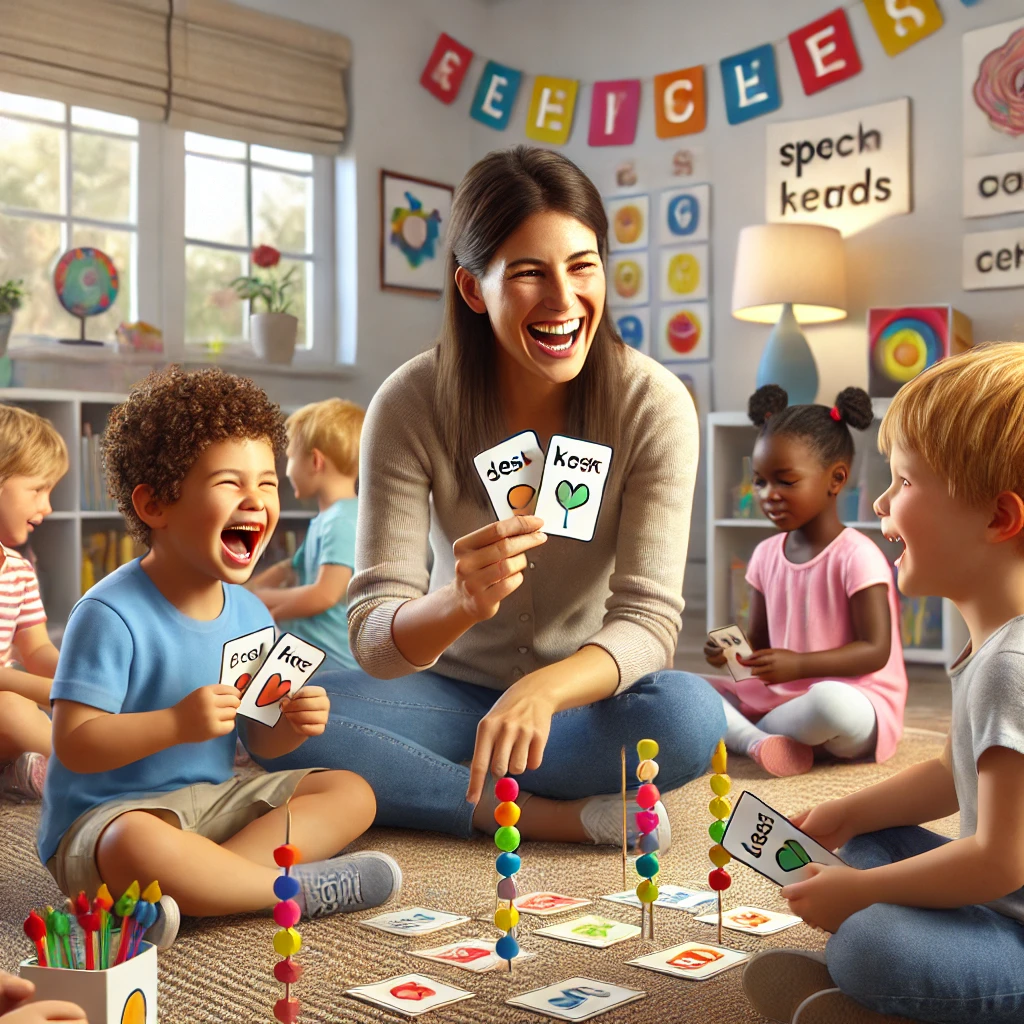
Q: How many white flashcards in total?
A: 15